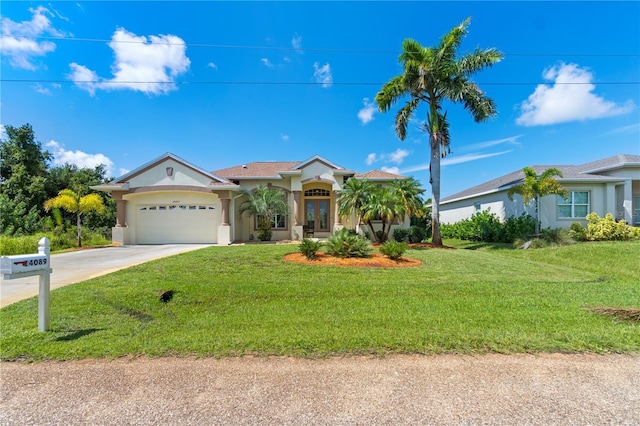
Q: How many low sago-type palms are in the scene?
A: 3